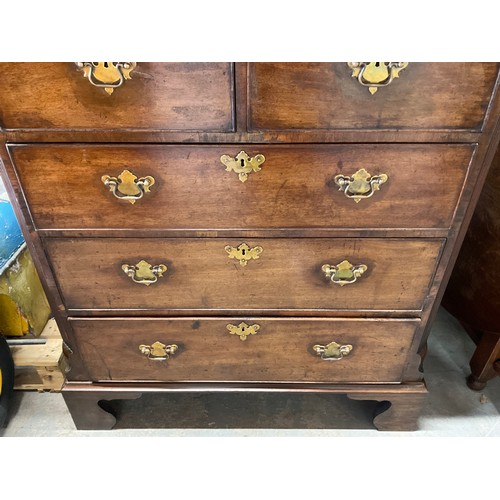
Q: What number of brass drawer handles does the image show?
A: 8